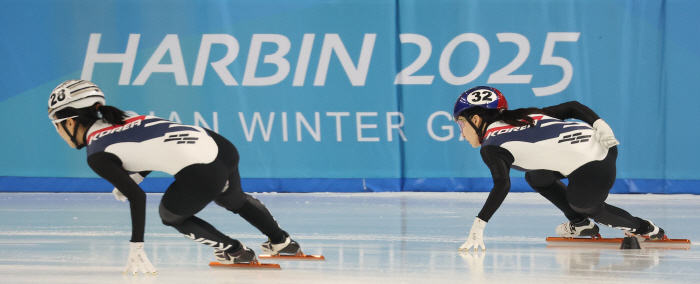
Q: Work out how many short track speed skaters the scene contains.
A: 2